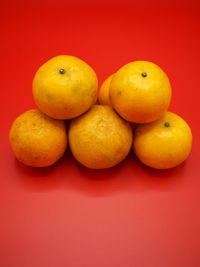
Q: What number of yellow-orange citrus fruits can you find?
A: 6